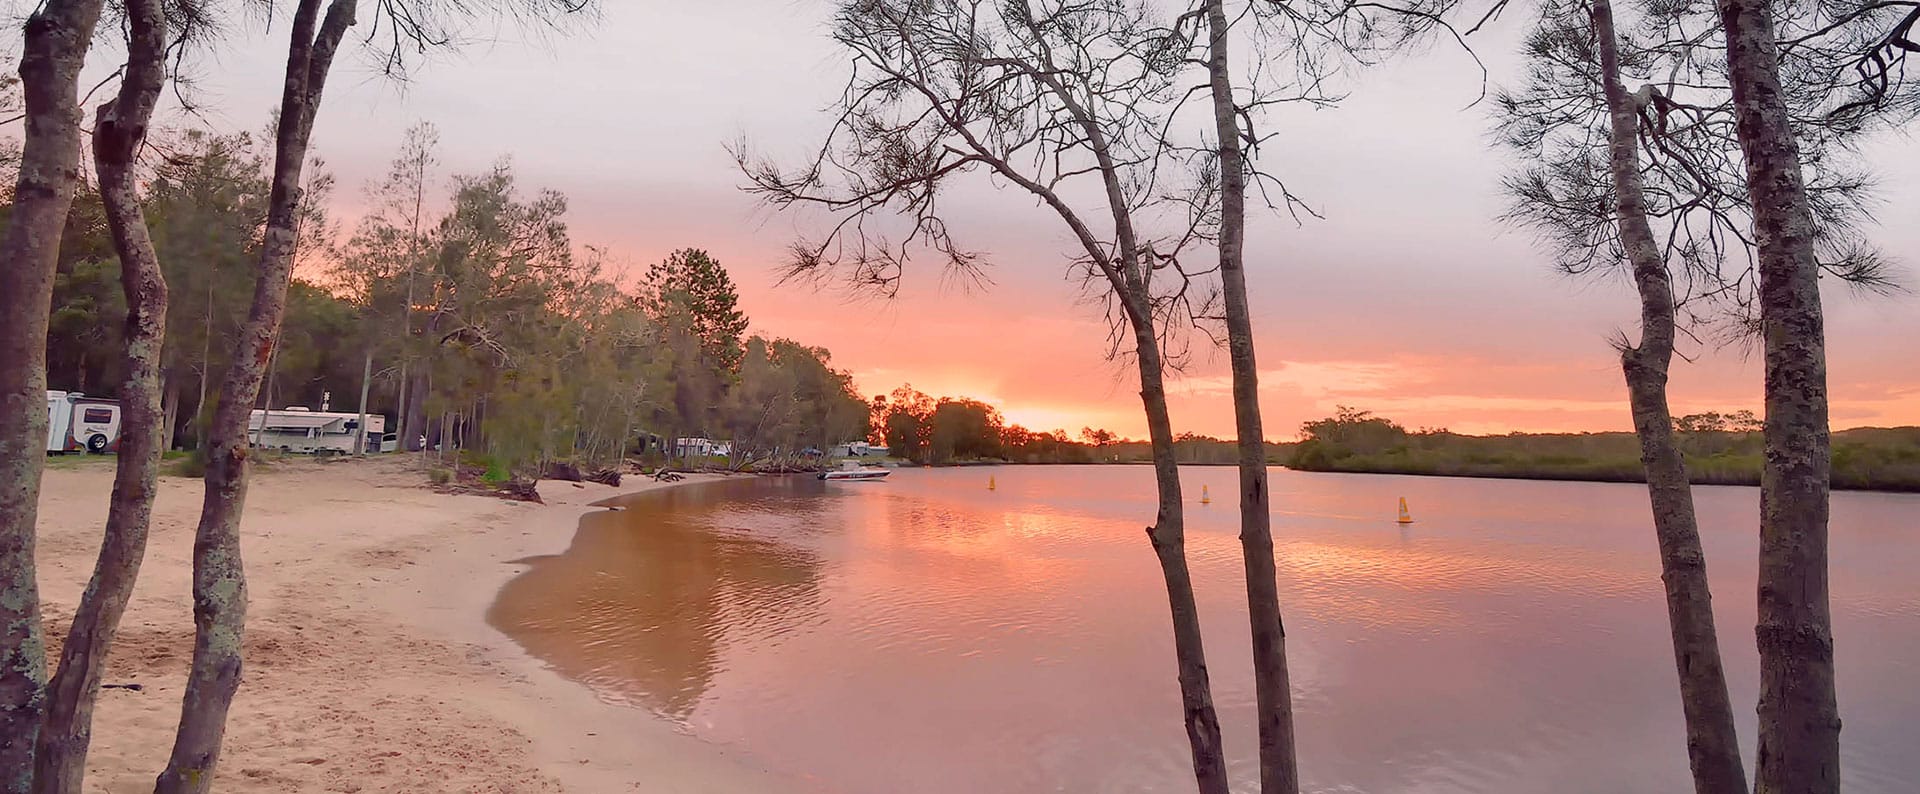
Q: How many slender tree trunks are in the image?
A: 7